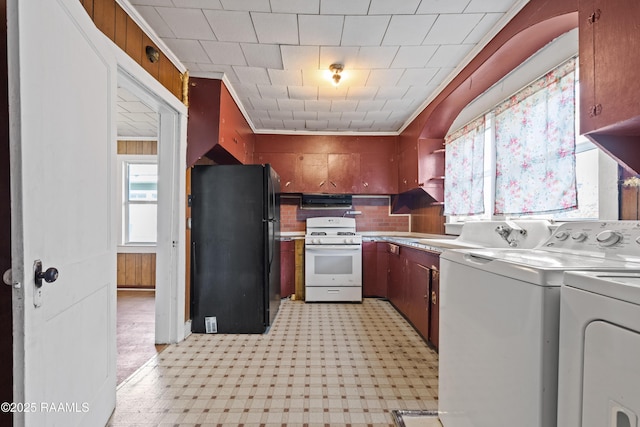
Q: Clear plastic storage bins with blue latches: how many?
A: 0